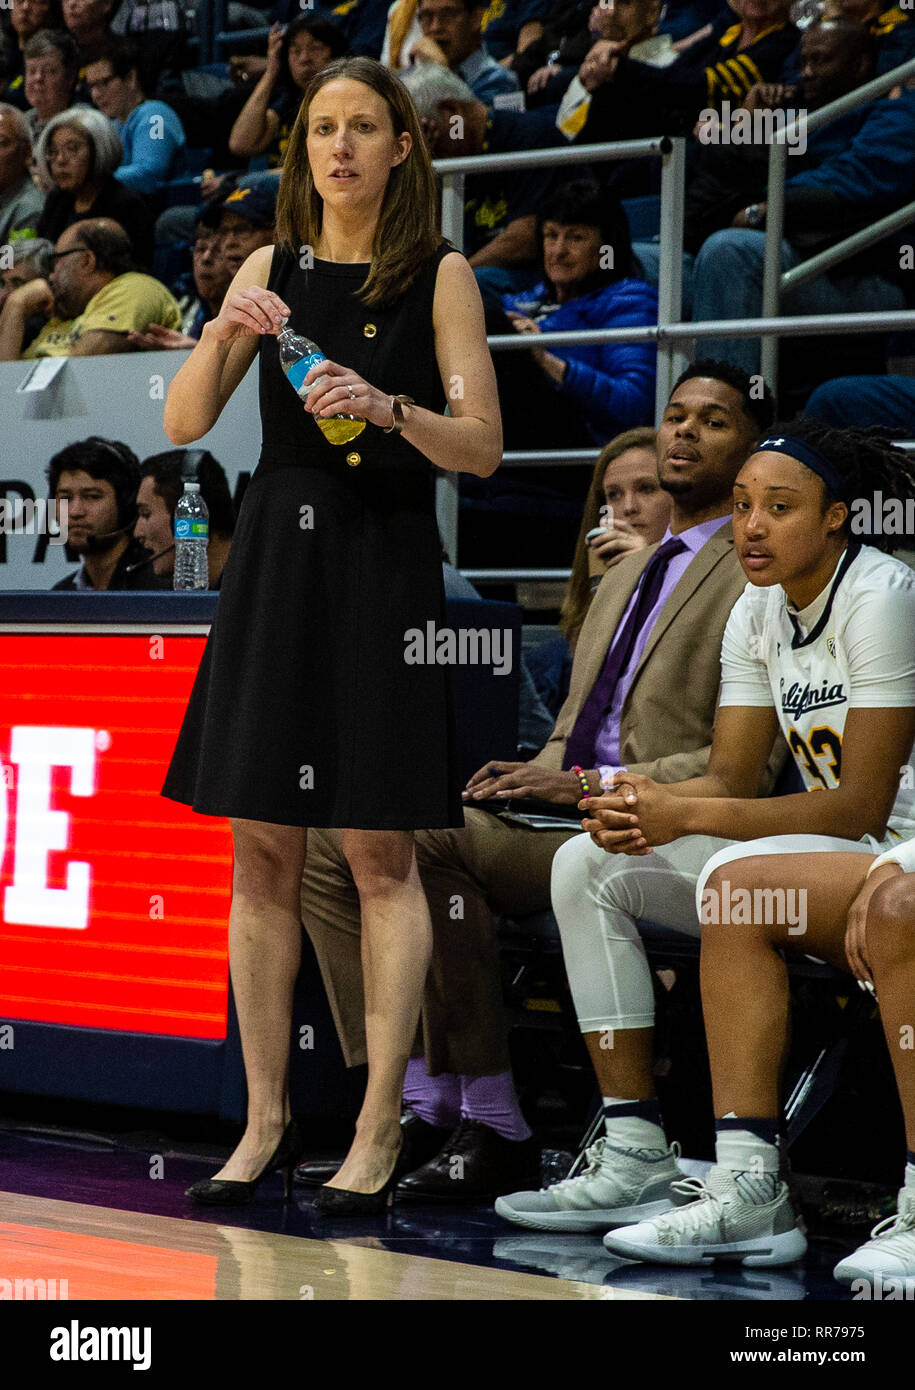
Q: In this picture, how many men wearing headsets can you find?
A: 2